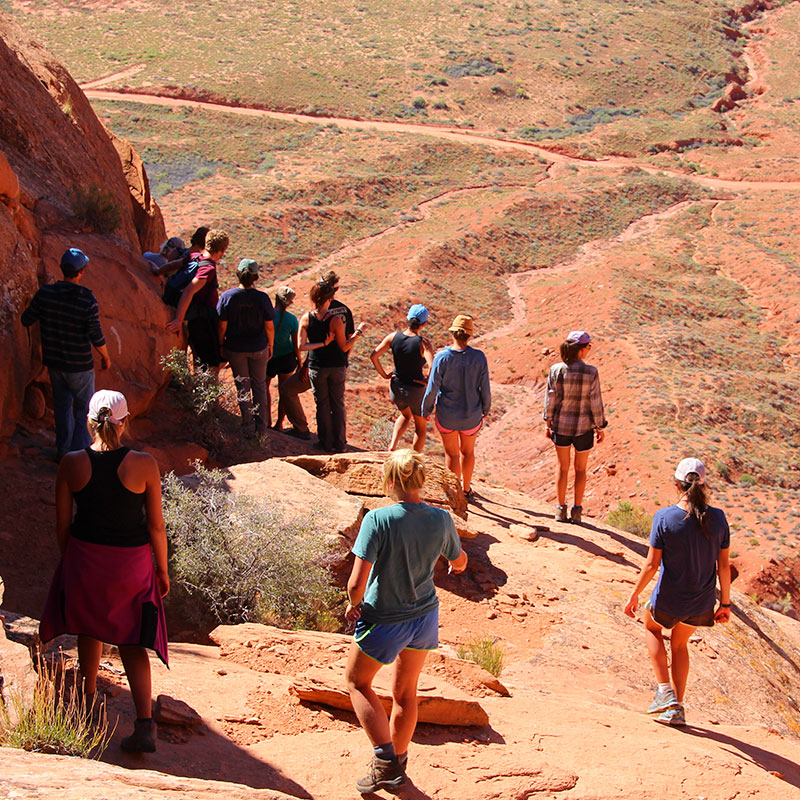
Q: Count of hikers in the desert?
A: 14